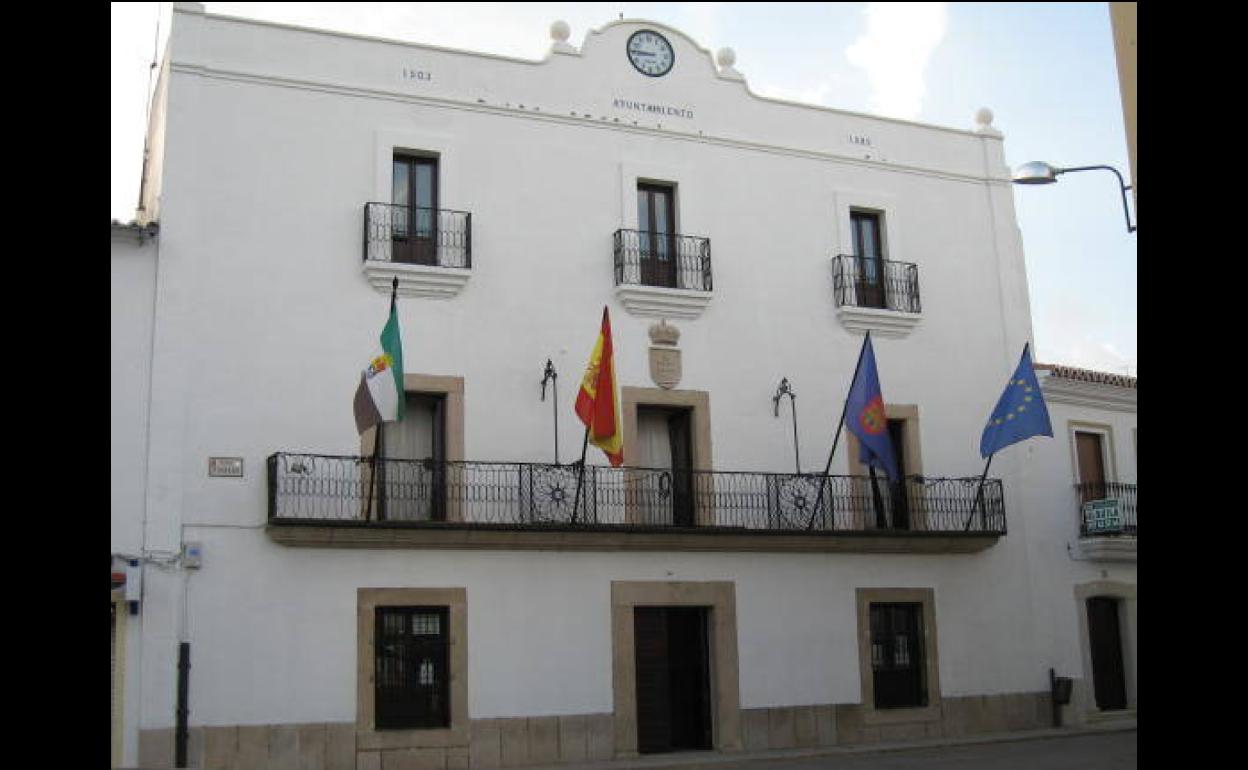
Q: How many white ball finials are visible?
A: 3